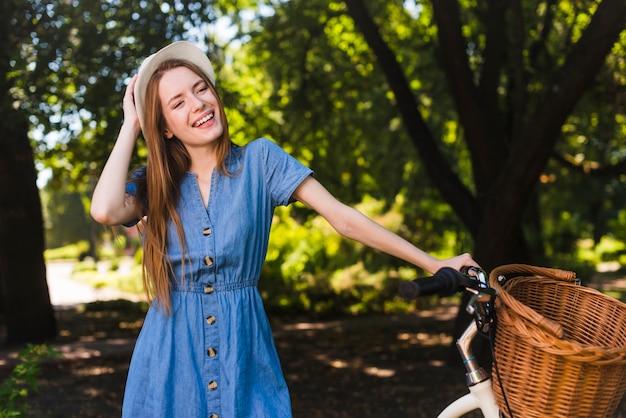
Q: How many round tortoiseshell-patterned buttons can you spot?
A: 7